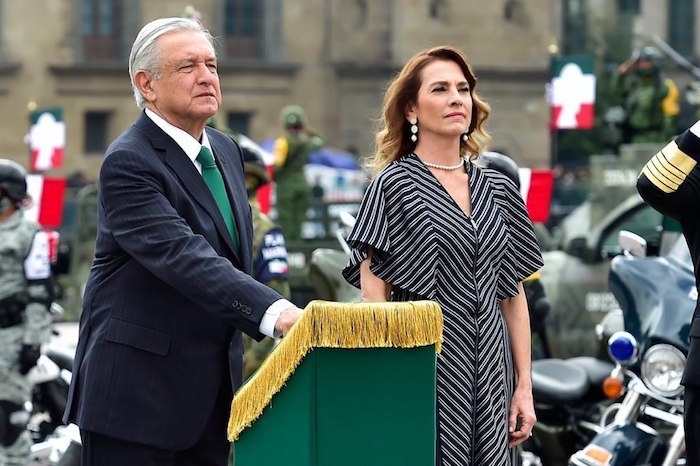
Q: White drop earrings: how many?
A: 2